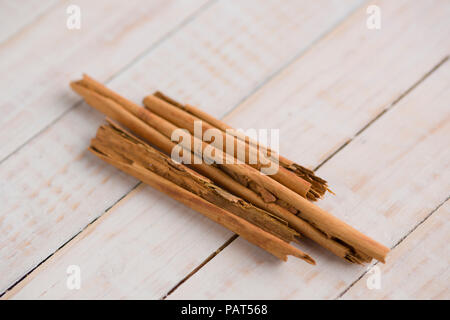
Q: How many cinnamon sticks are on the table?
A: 3